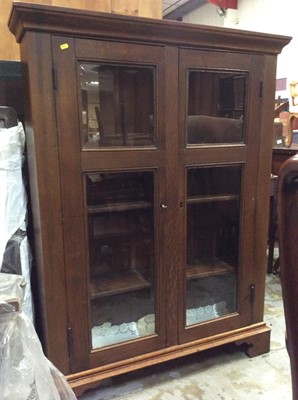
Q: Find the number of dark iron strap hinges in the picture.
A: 4